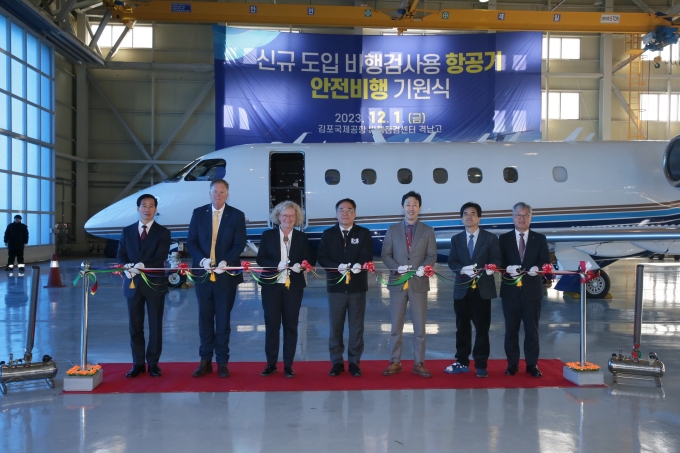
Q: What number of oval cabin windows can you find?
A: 7